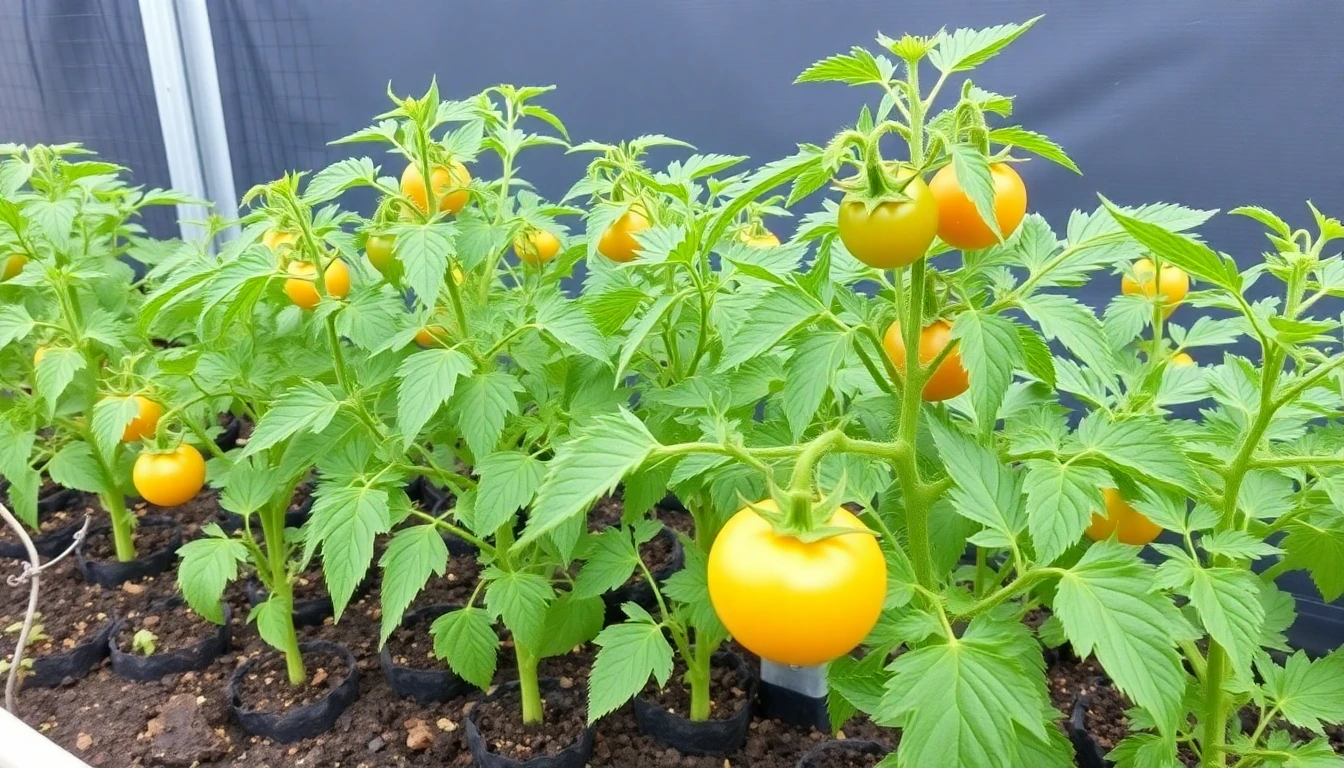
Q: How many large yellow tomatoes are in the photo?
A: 1